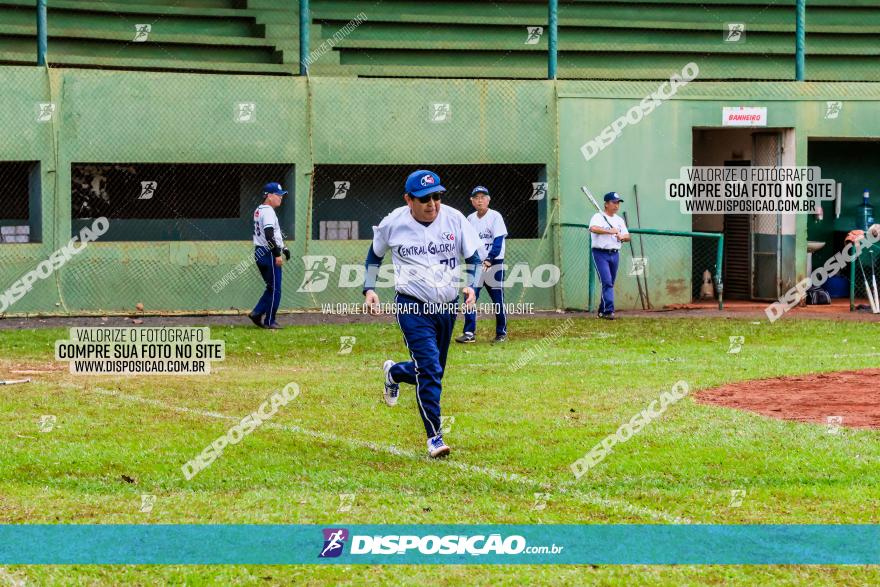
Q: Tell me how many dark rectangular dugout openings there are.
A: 3